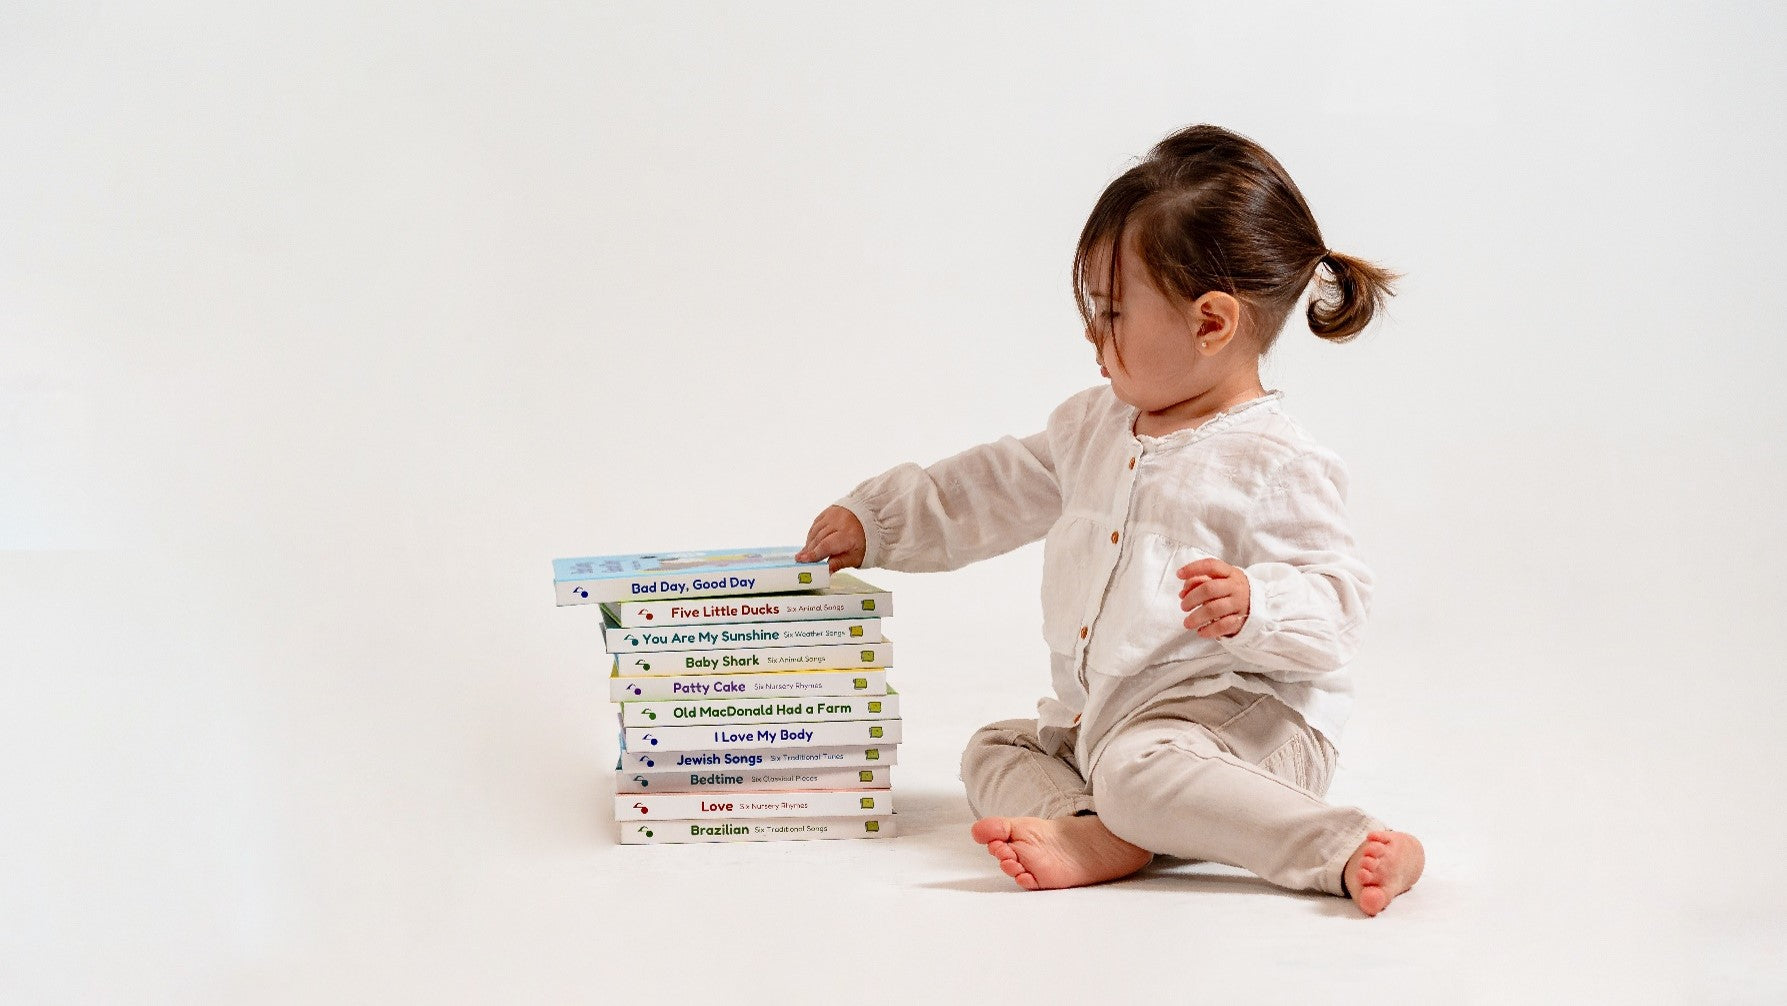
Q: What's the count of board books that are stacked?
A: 11